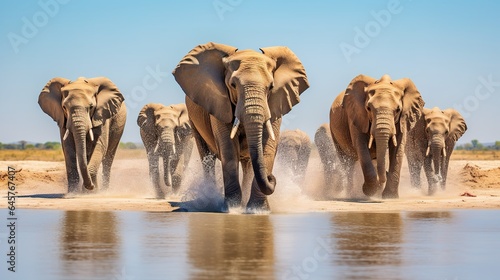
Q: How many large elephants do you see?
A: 3